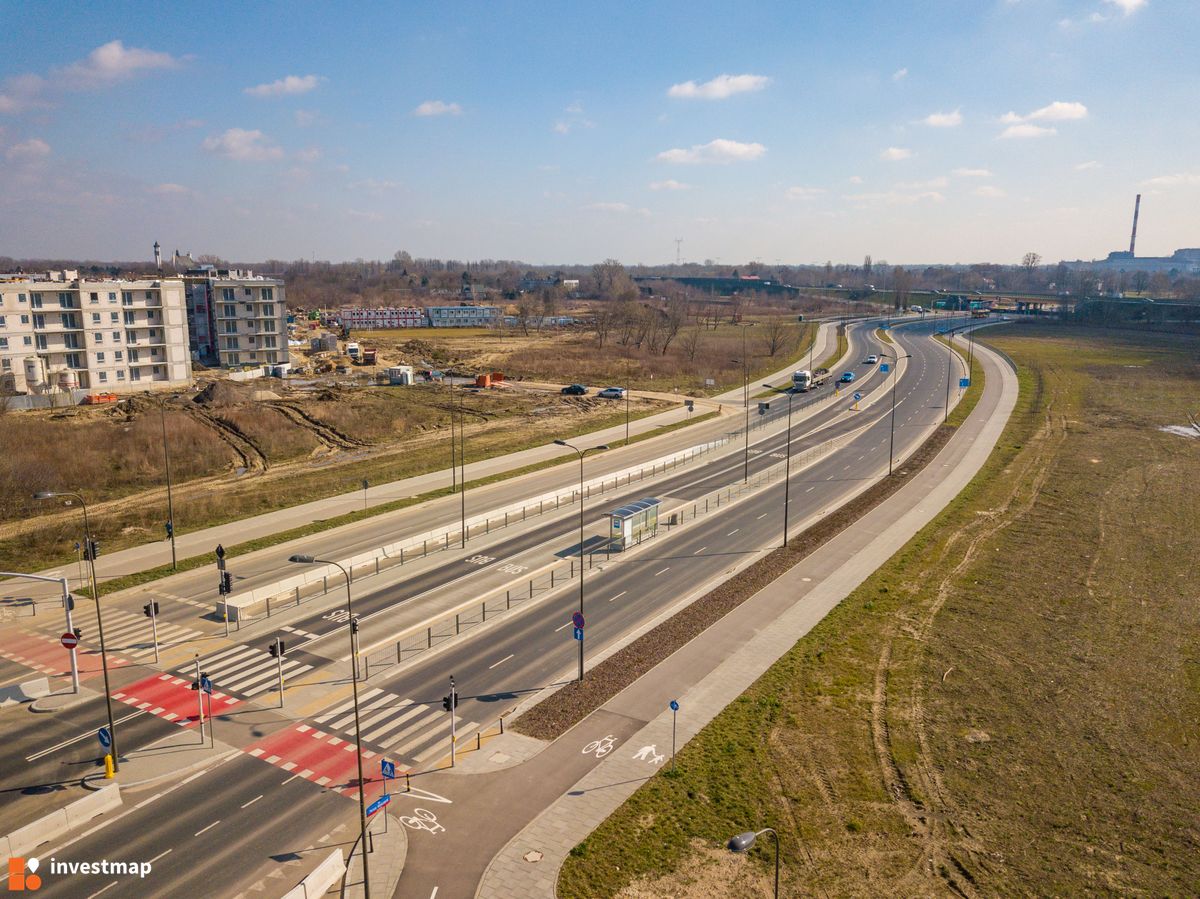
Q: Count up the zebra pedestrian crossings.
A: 3